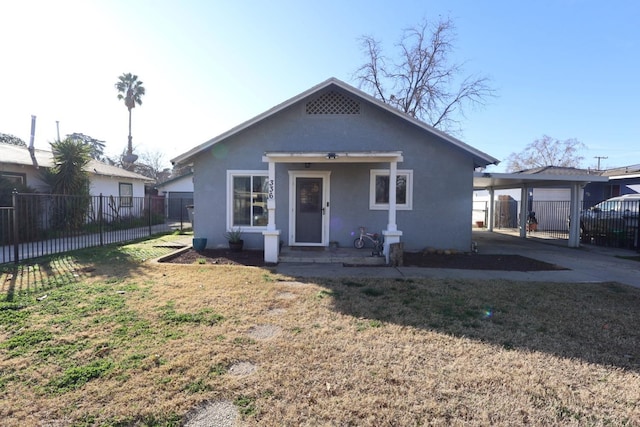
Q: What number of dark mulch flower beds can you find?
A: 2